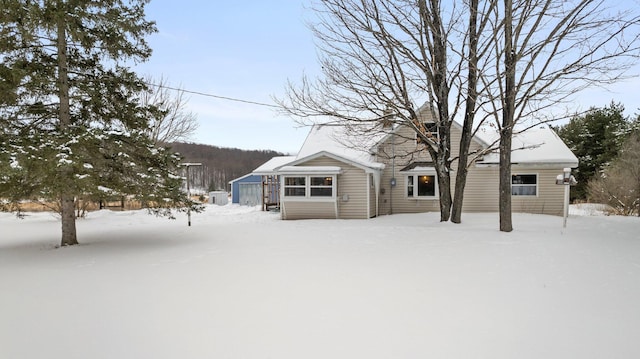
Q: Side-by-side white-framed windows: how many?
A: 2